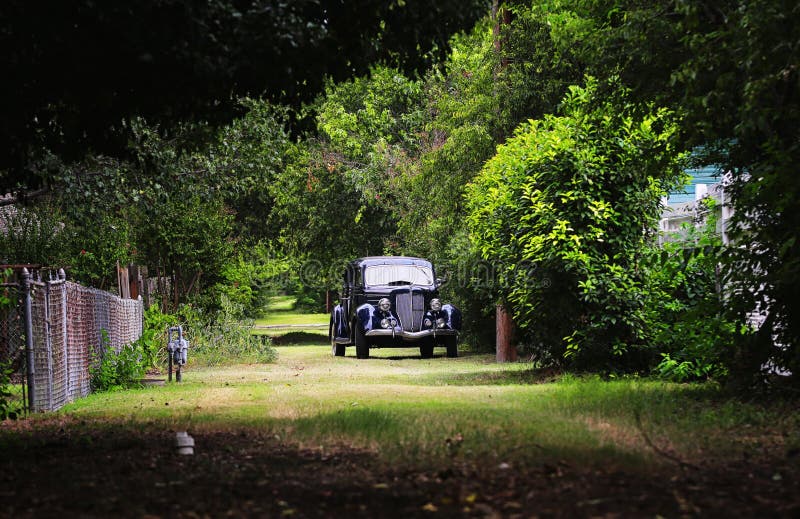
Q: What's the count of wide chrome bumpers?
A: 1